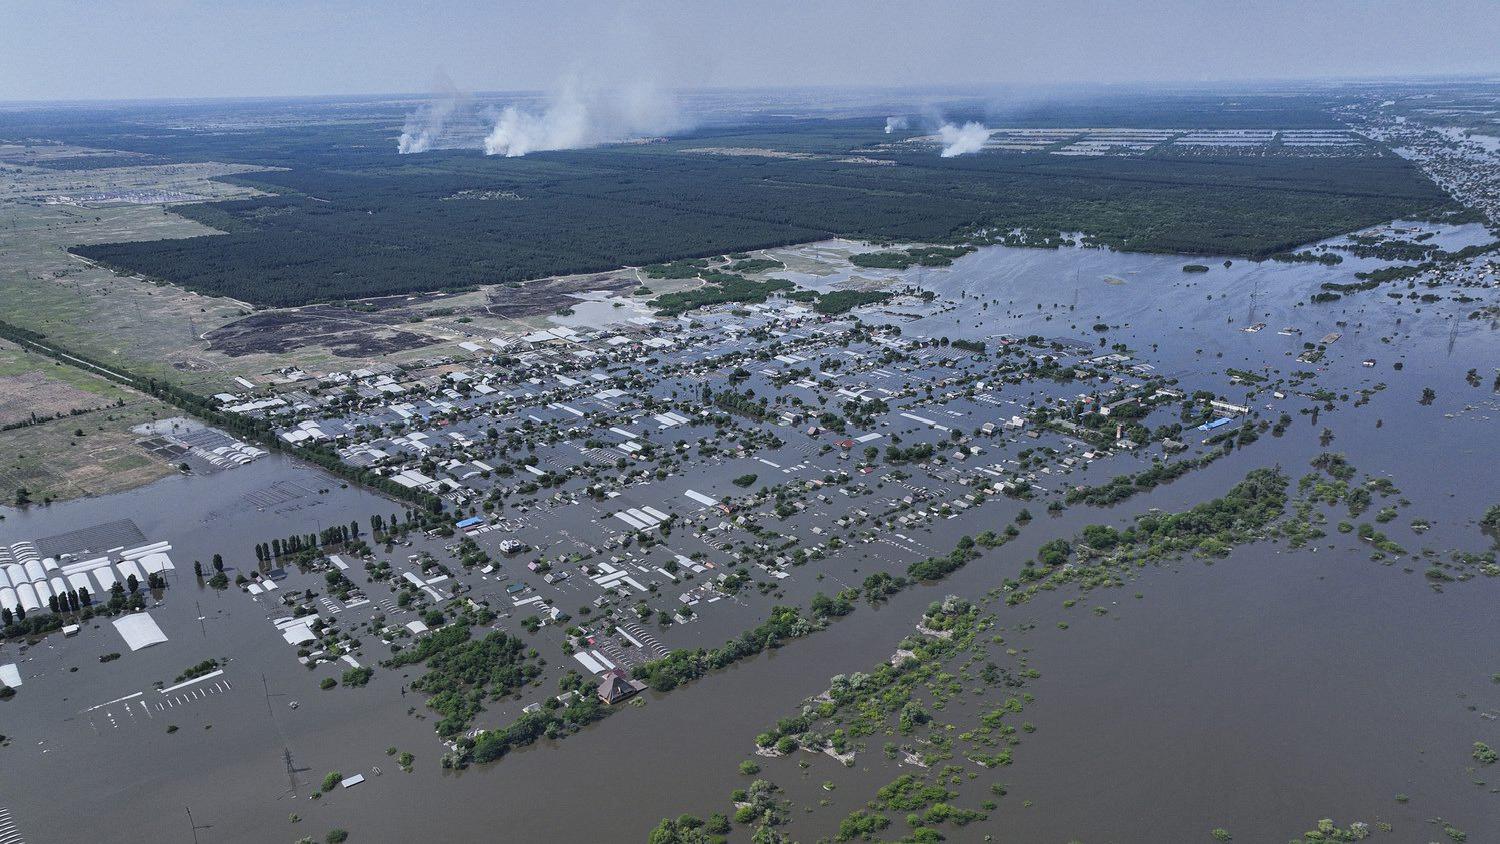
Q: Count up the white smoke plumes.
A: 4